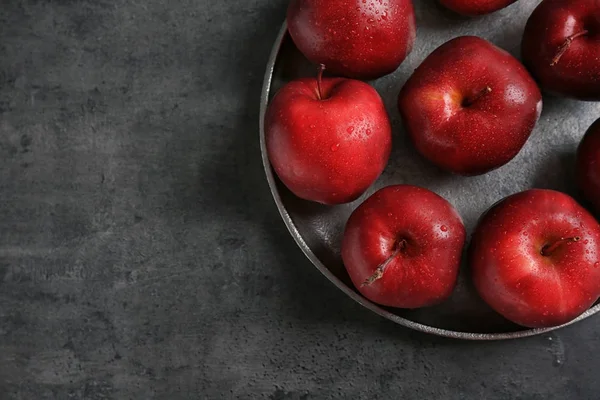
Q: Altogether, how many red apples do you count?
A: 8